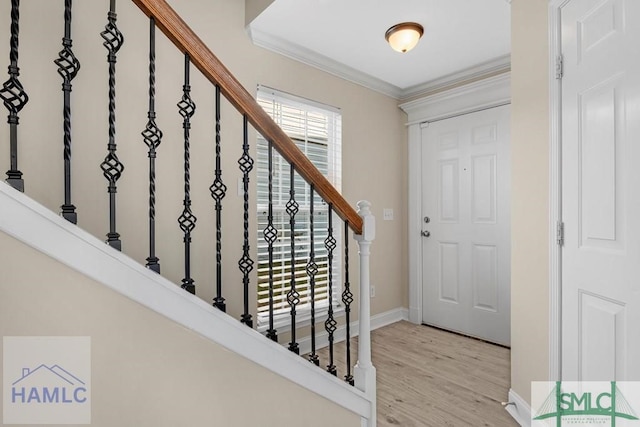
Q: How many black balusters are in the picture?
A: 12